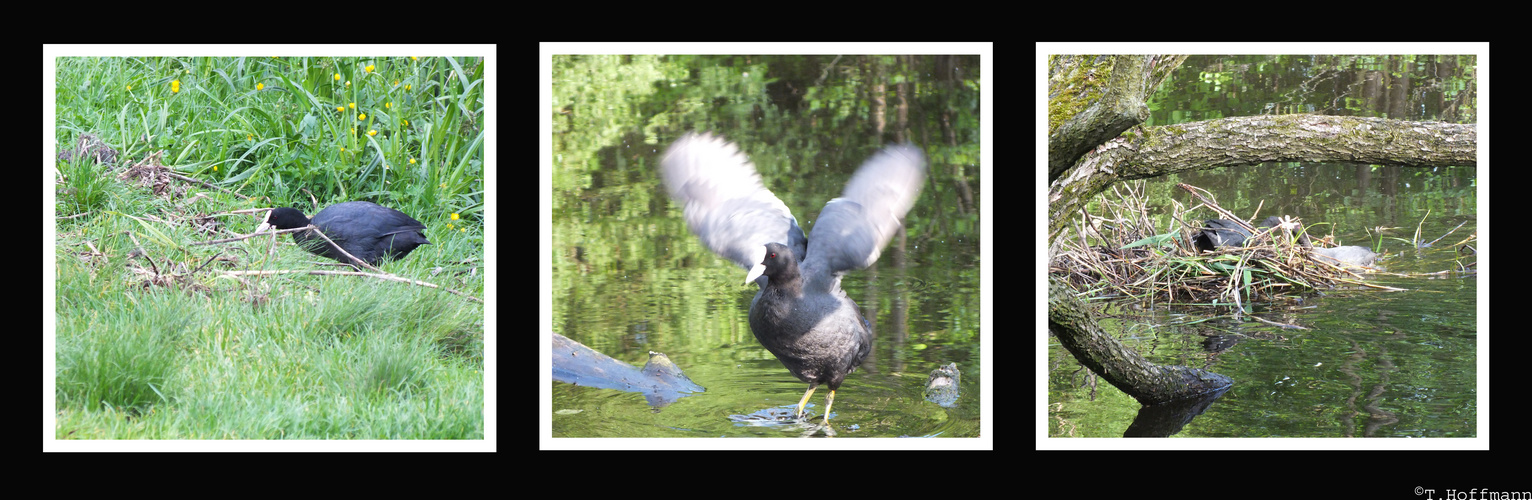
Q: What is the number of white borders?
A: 3